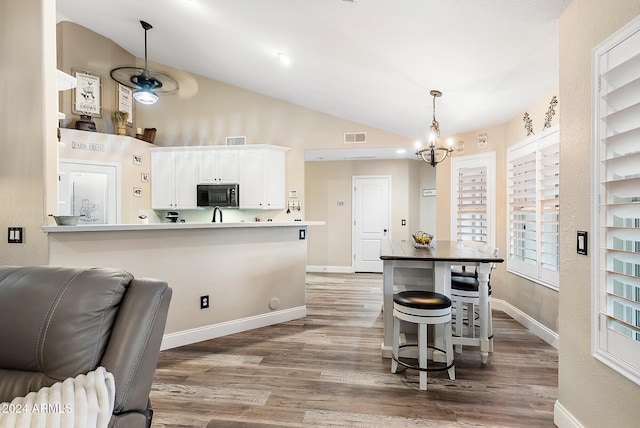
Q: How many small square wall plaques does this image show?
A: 3